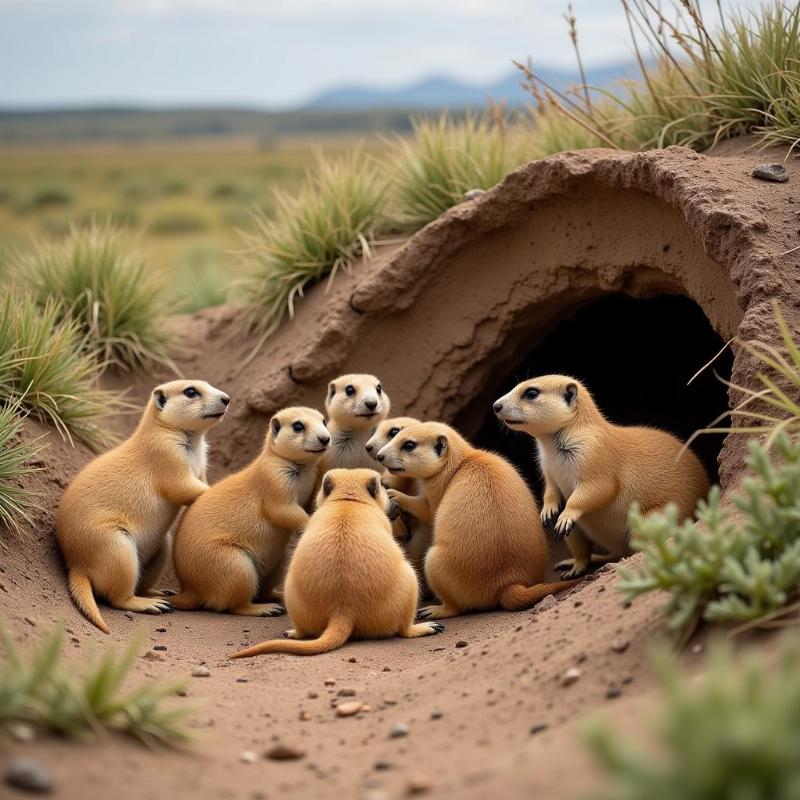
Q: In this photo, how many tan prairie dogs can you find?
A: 7